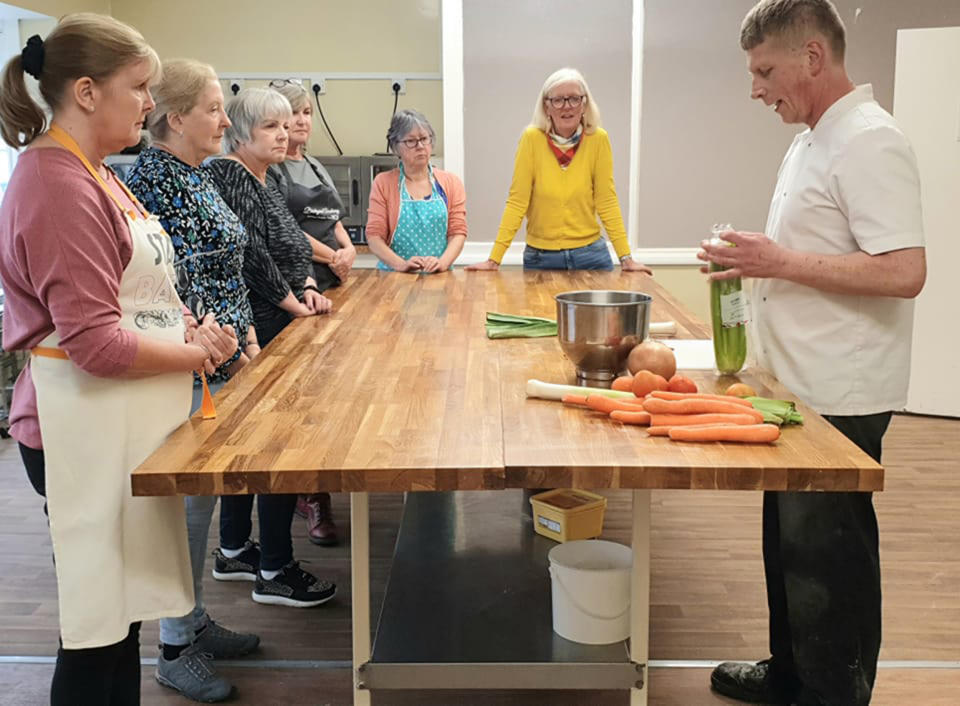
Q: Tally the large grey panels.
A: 2